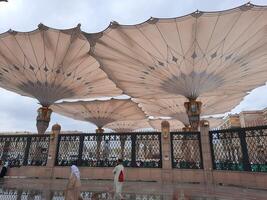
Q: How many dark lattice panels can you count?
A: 8